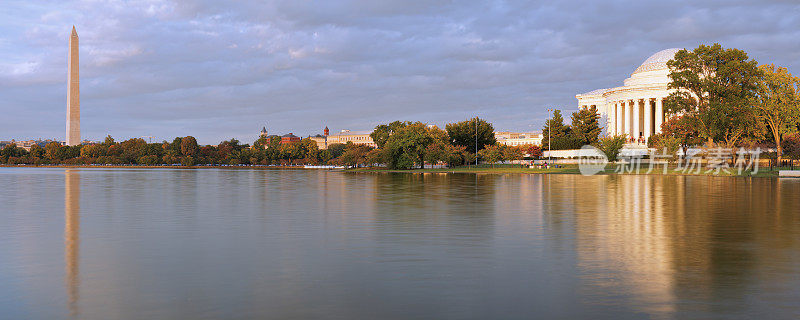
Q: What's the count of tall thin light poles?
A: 2